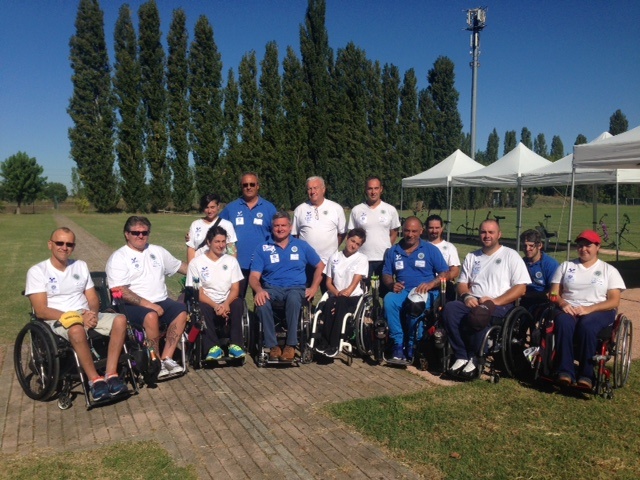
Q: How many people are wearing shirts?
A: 14